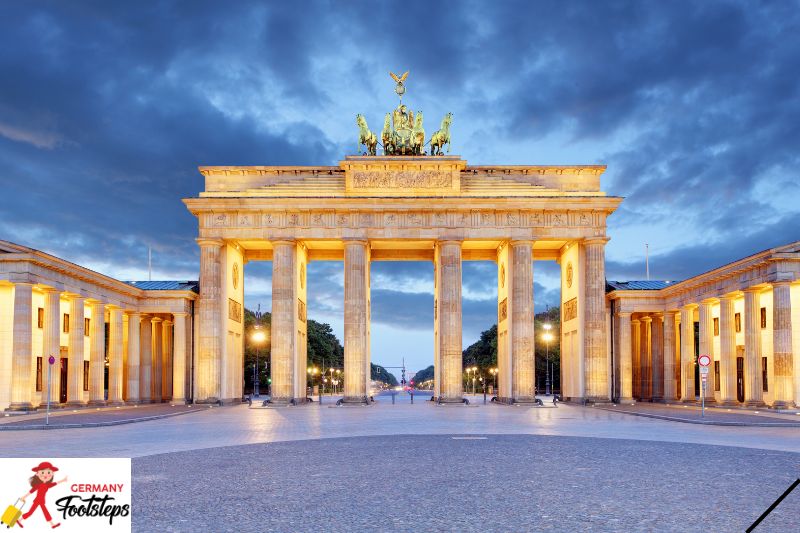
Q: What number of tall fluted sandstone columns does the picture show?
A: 6